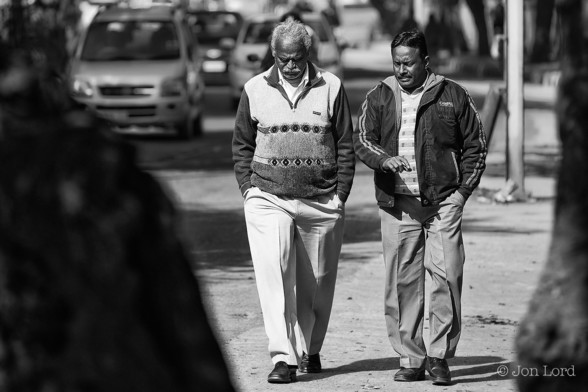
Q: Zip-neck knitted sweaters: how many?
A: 1